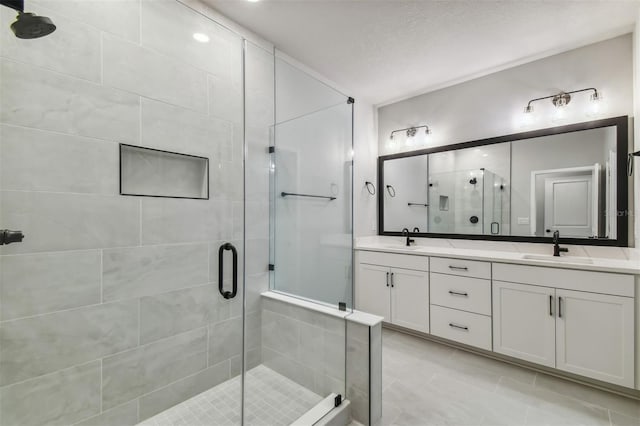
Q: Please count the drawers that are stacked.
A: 3